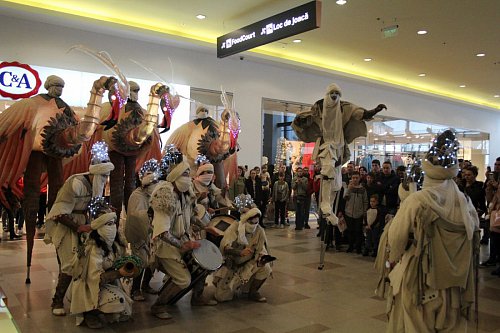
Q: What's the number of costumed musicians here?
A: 6